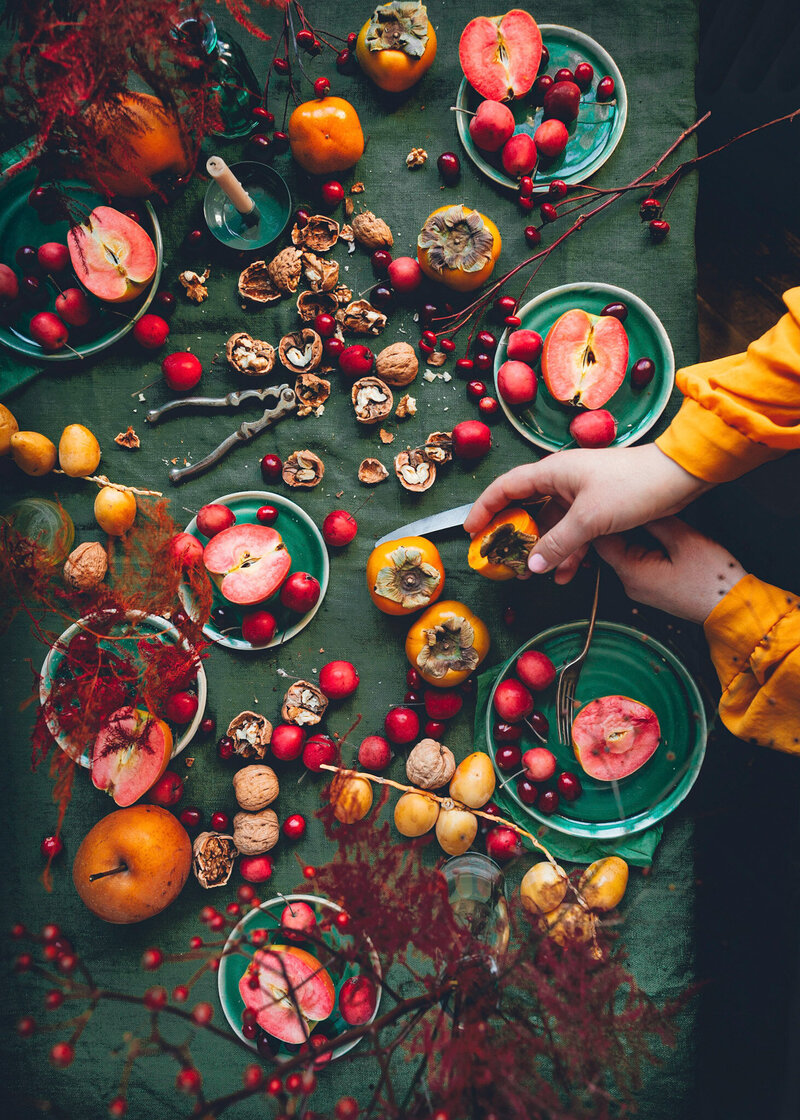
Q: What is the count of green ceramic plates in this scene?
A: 7